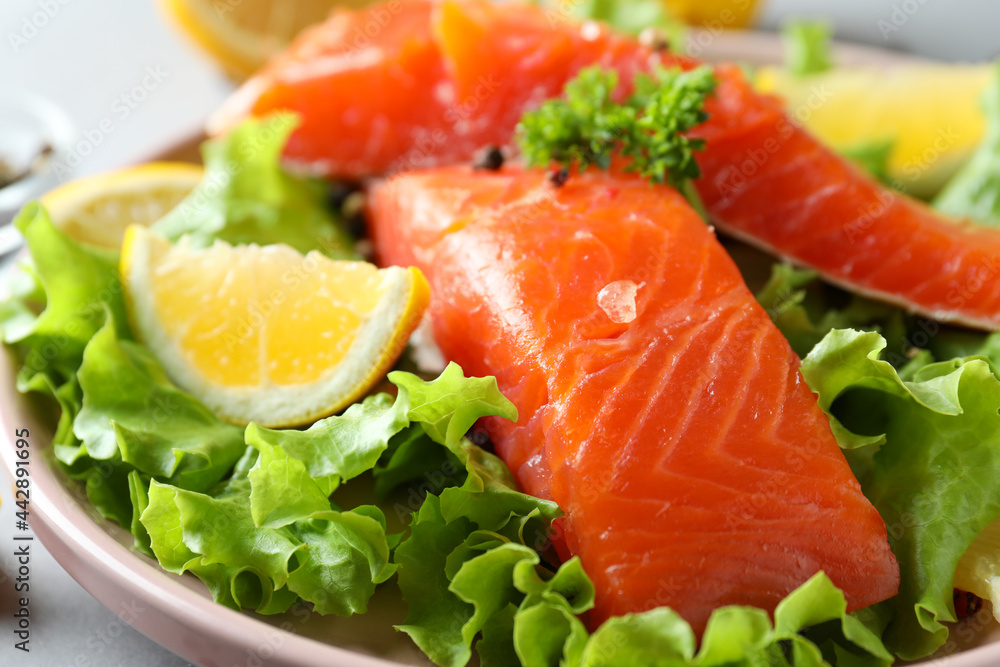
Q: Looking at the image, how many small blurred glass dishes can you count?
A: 1